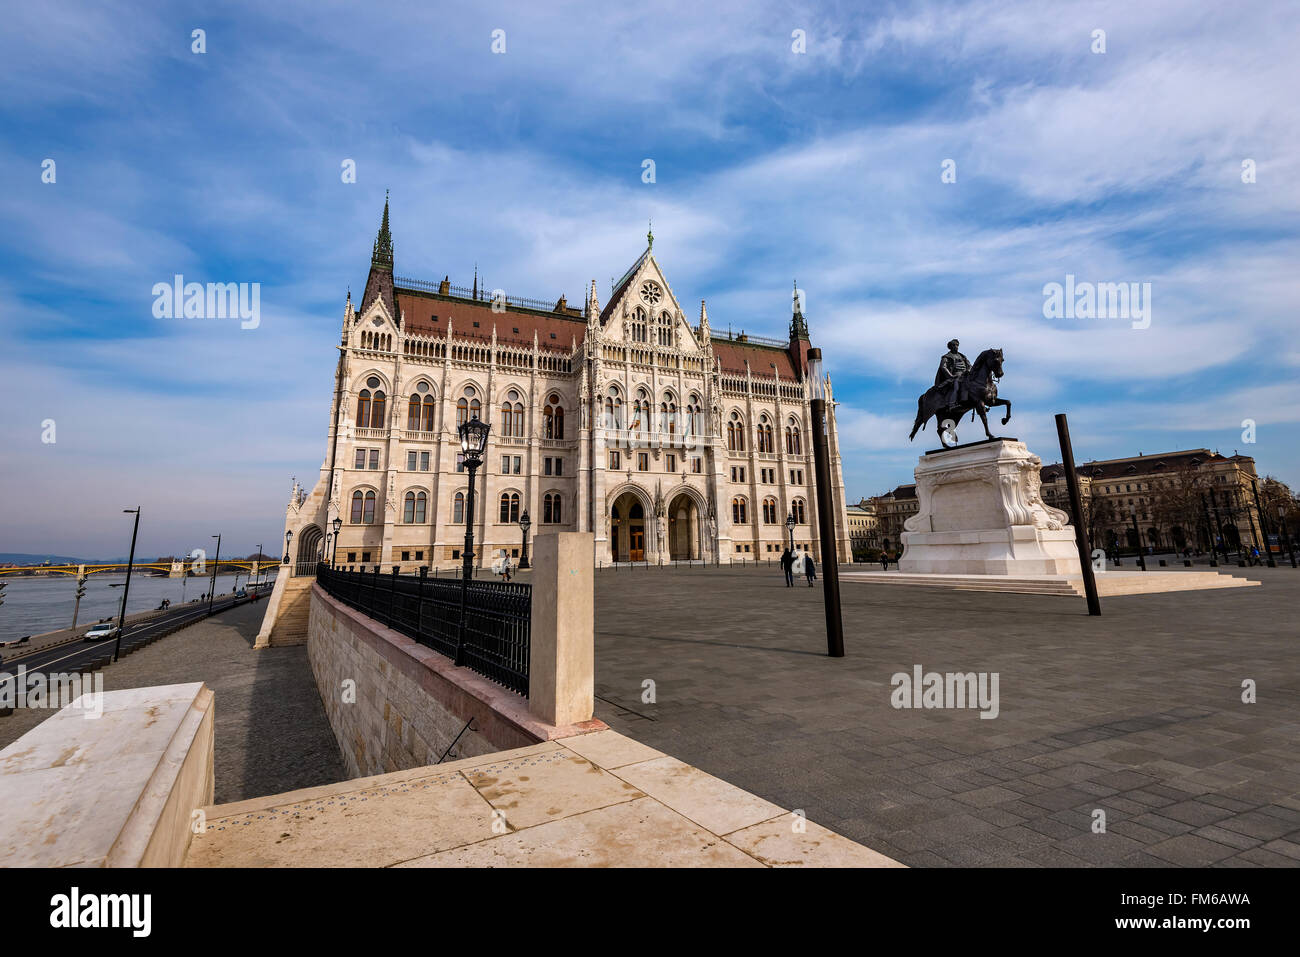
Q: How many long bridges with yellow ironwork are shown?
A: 1